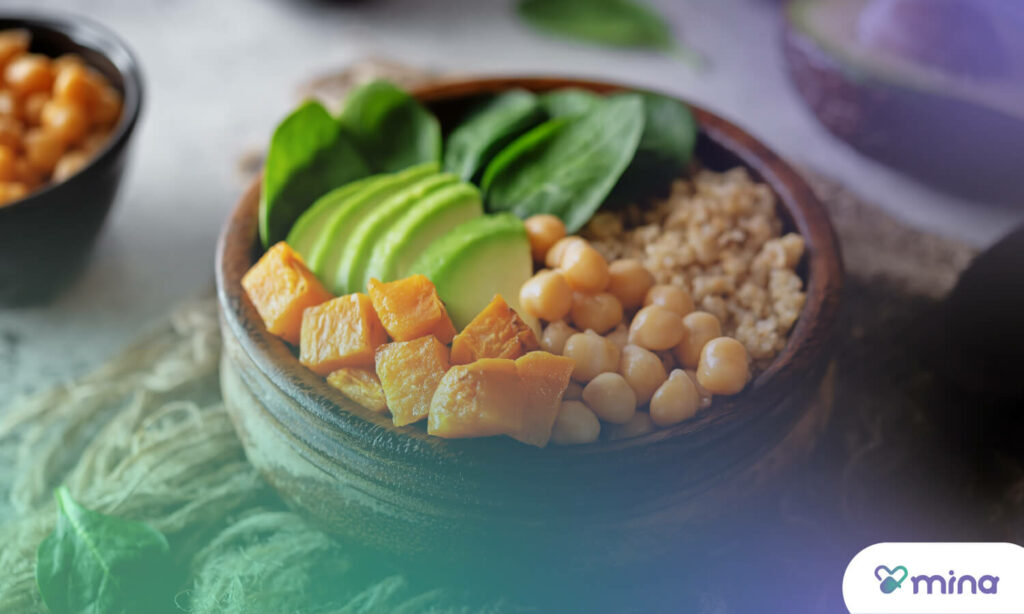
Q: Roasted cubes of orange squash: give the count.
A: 8